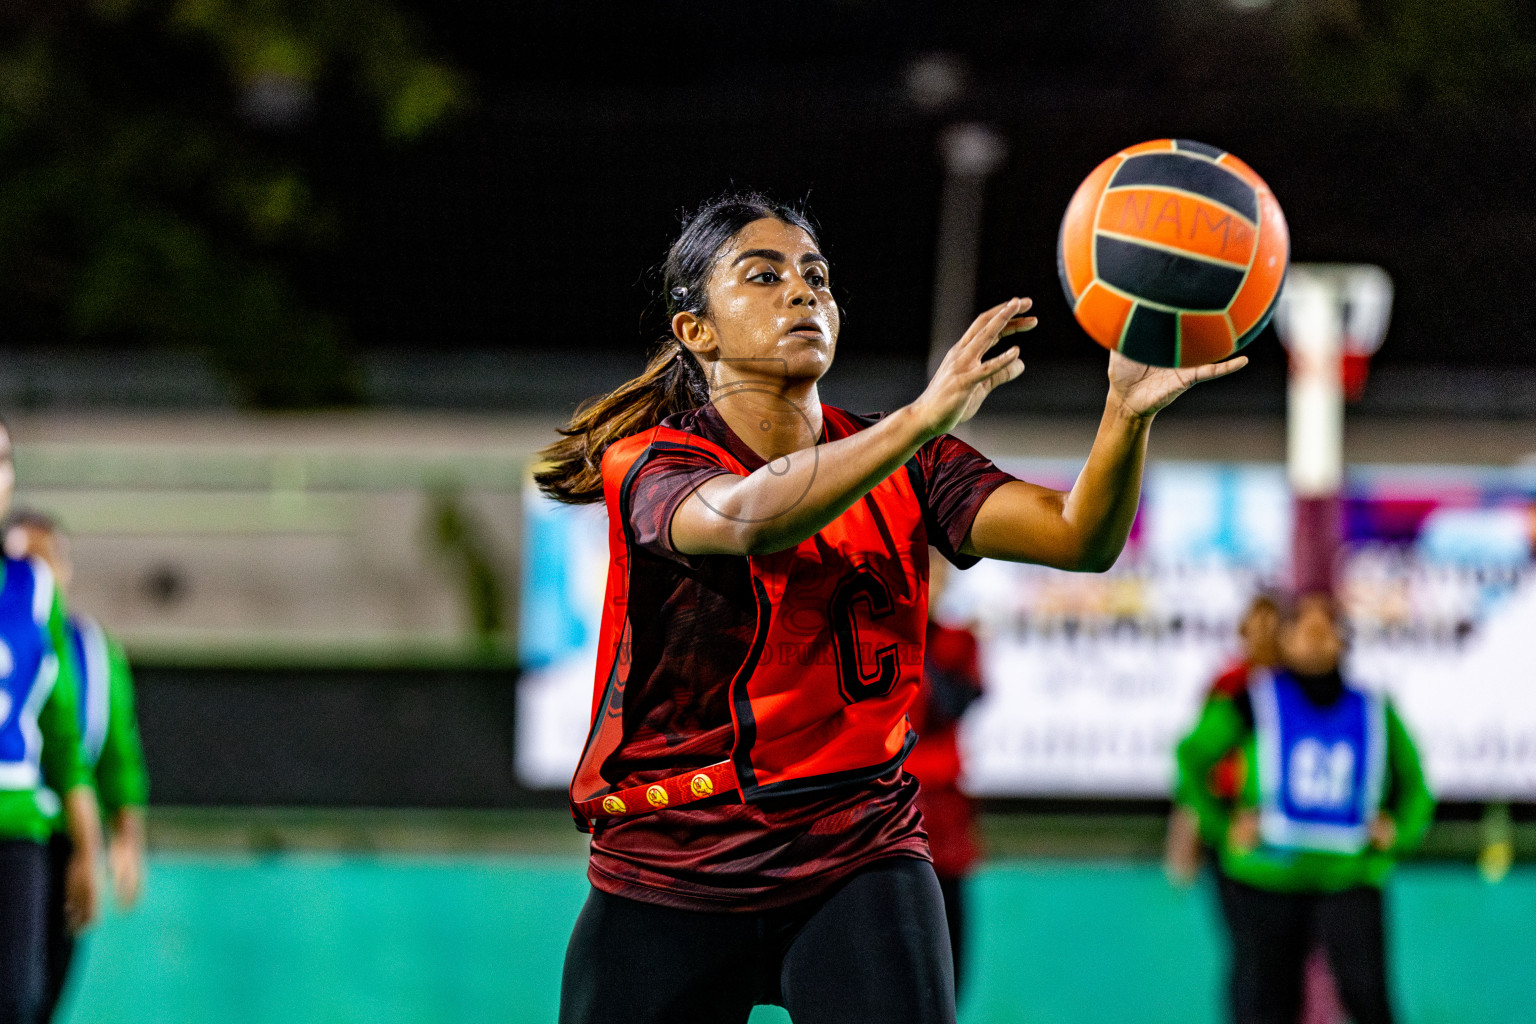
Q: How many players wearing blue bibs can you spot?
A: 3